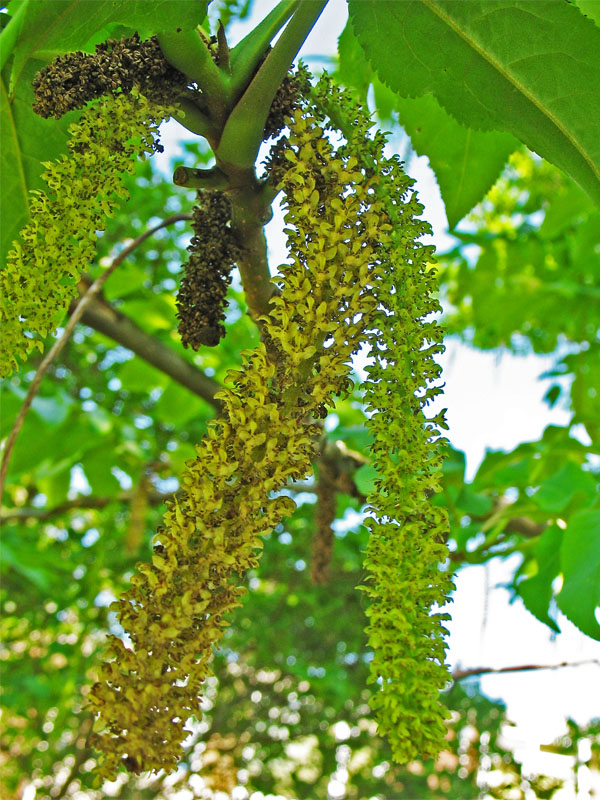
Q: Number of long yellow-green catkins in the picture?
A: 3